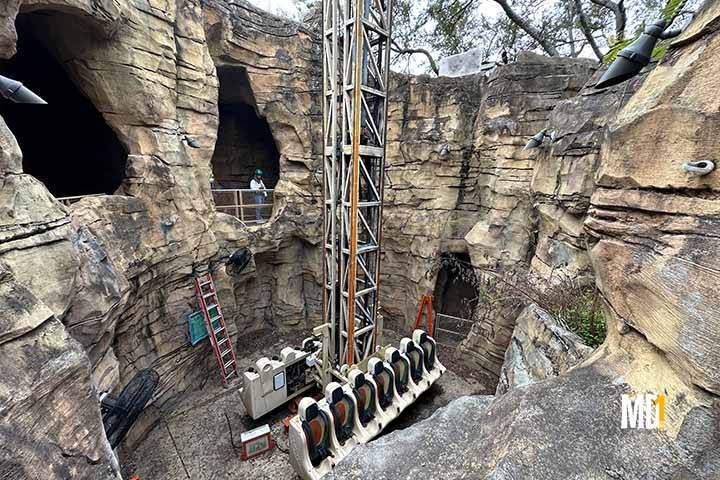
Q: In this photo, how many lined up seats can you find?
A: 7